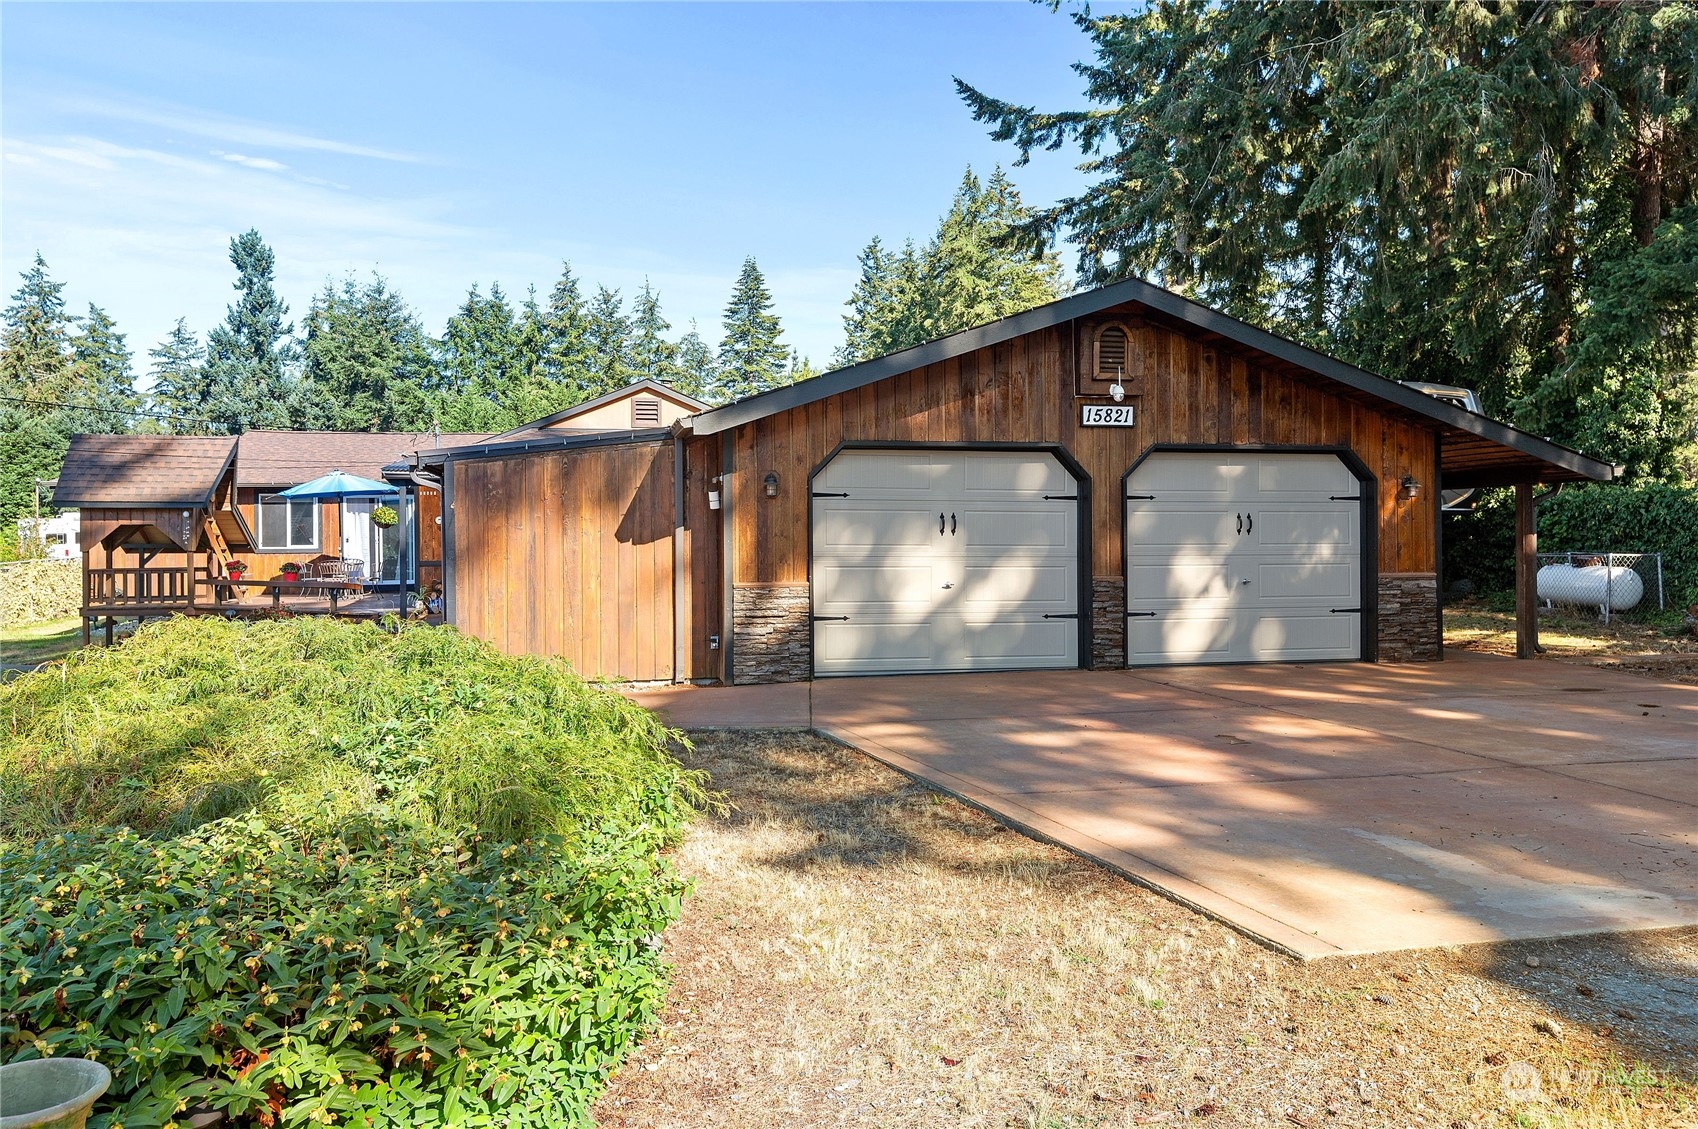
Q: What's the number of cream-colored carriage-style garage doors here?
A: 2